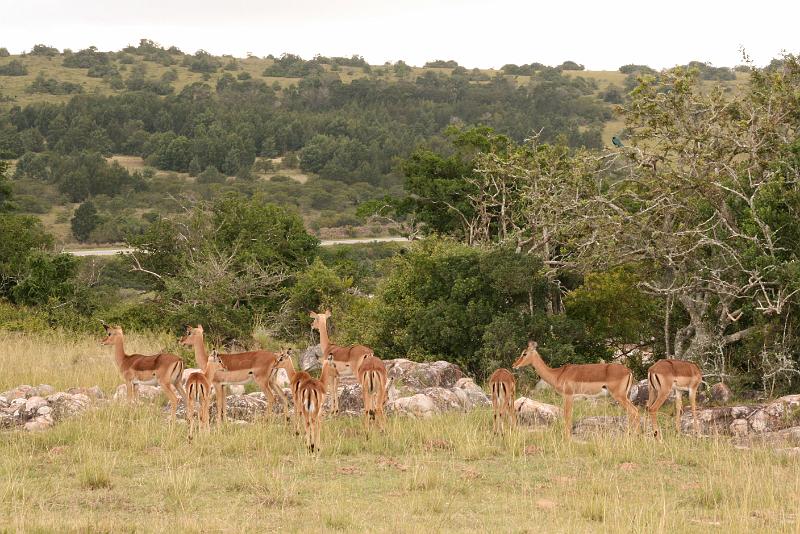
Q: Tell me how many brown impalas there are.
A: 10